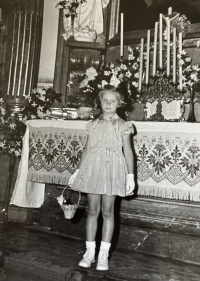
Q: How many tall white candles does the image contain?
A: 8